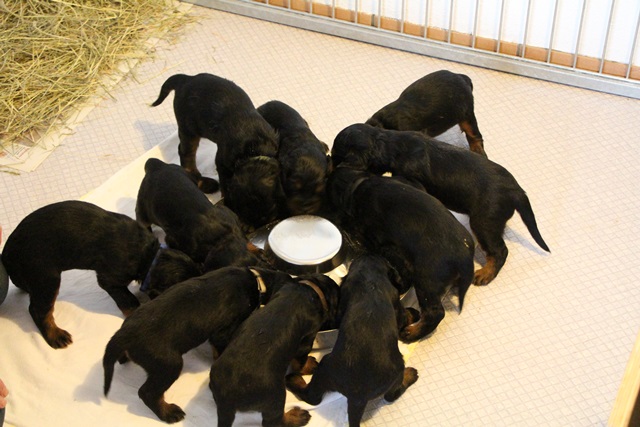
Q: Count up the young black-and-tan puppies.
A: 10